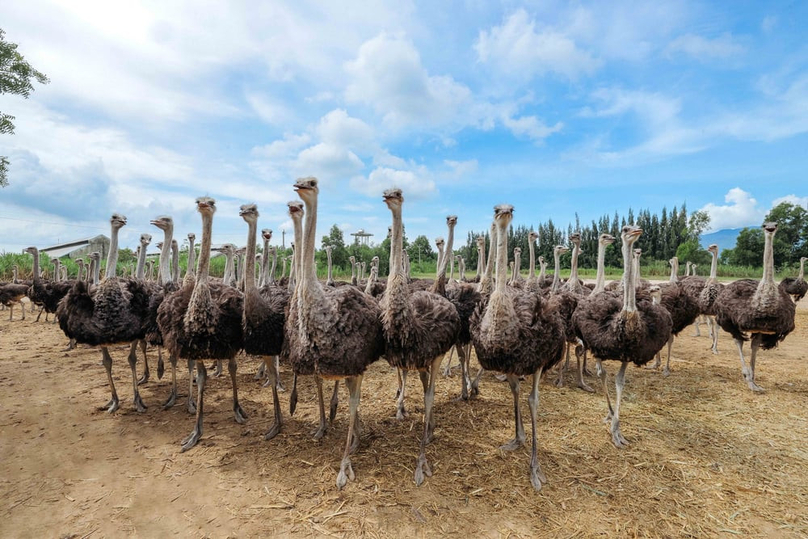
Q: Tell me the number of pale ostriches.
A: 0